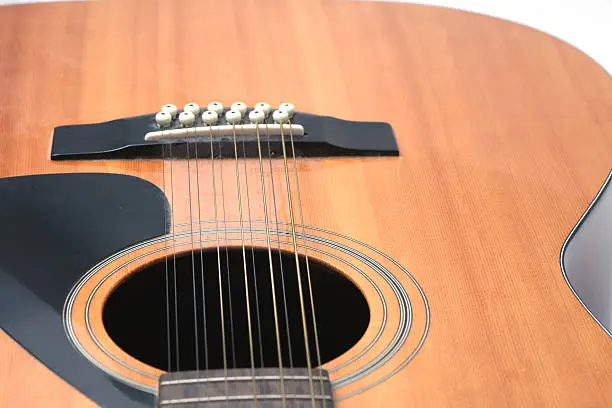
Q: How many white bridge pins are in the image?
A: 12